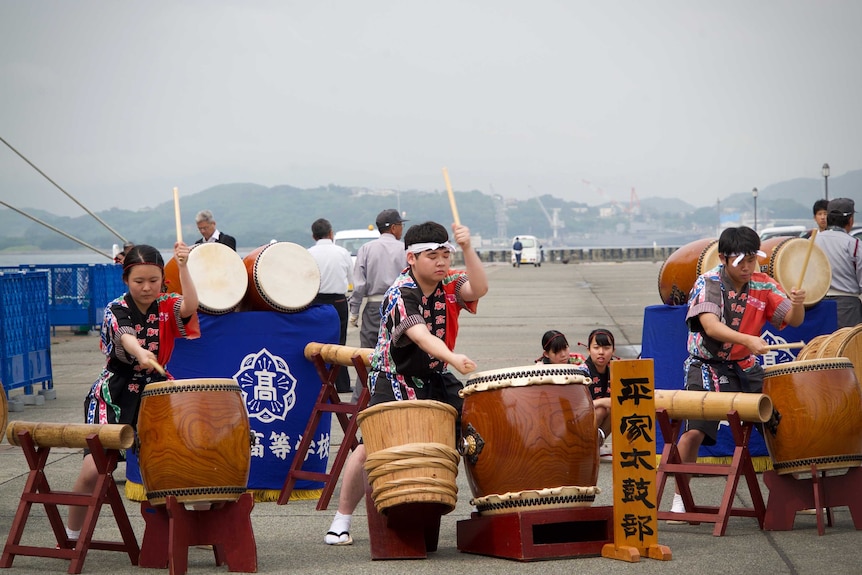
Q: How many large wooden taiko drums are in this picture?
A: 7